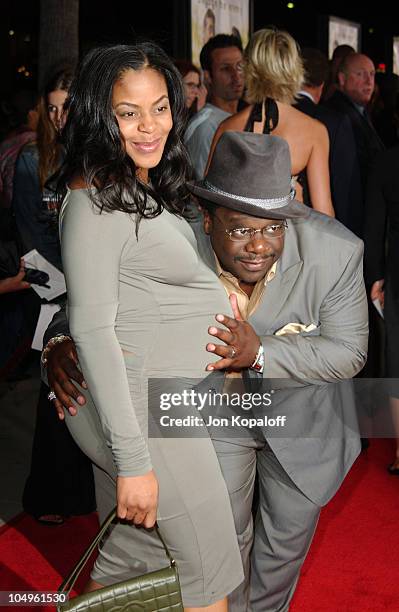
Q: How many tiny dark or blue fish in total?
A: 0